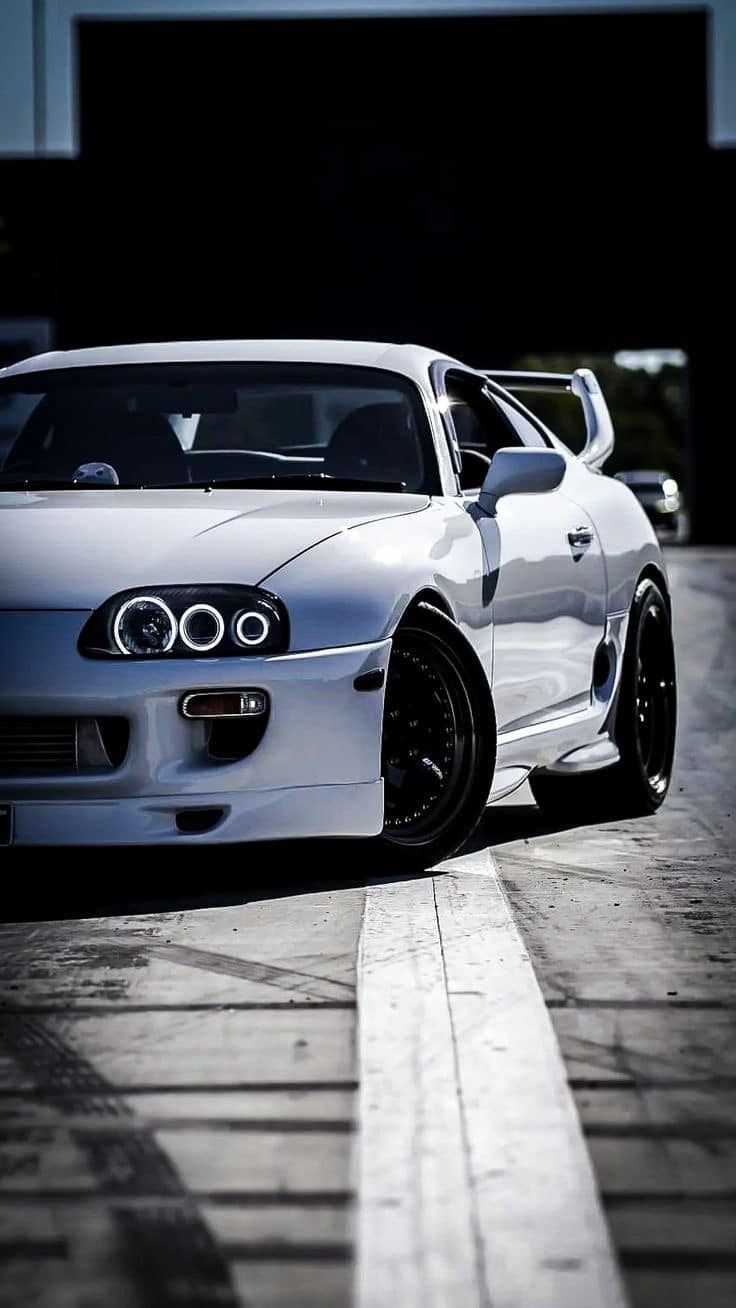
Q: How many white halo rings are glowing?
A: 3